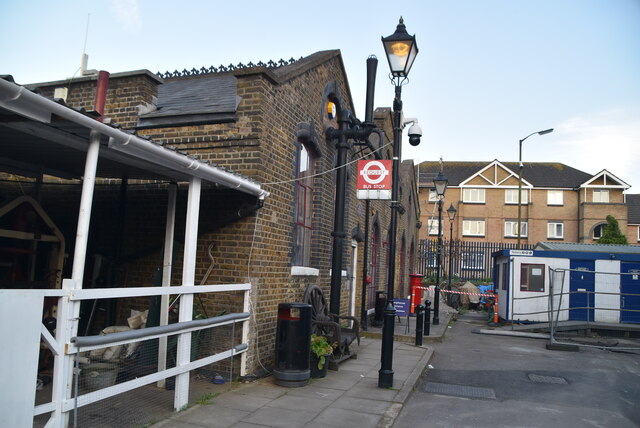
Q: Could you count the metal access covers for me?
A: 2